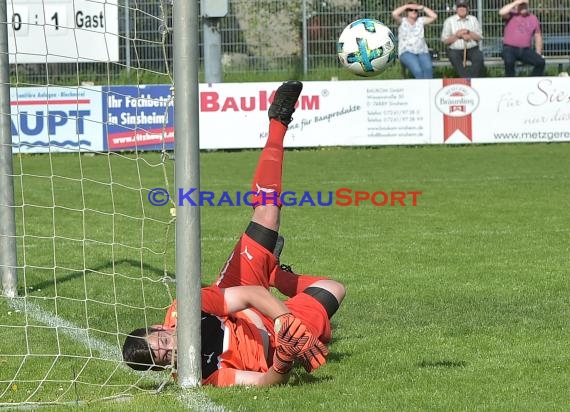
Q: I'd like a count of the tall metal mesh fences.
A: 1